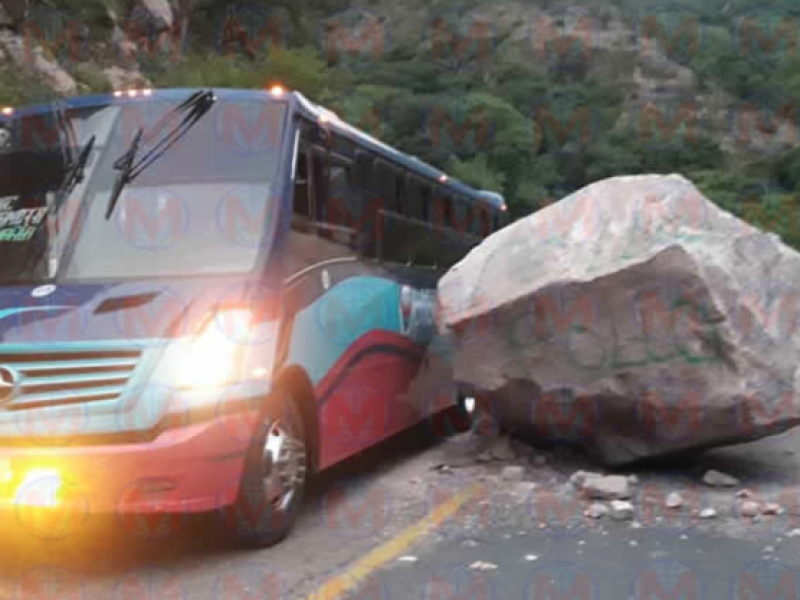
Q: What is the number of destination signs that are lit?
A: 0